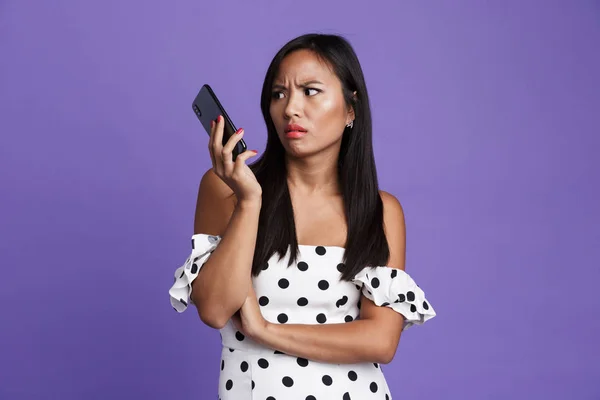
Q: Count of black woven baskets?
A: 0